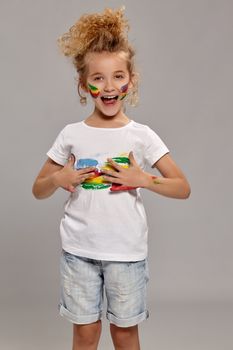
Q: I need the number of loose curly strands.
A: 2